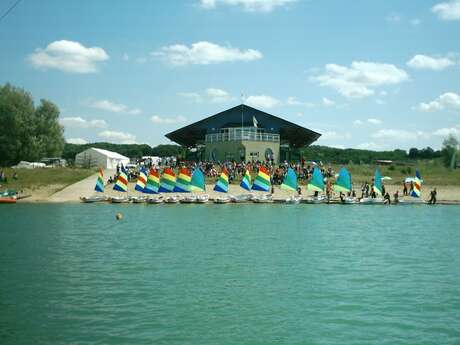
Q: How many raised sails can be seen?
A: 15